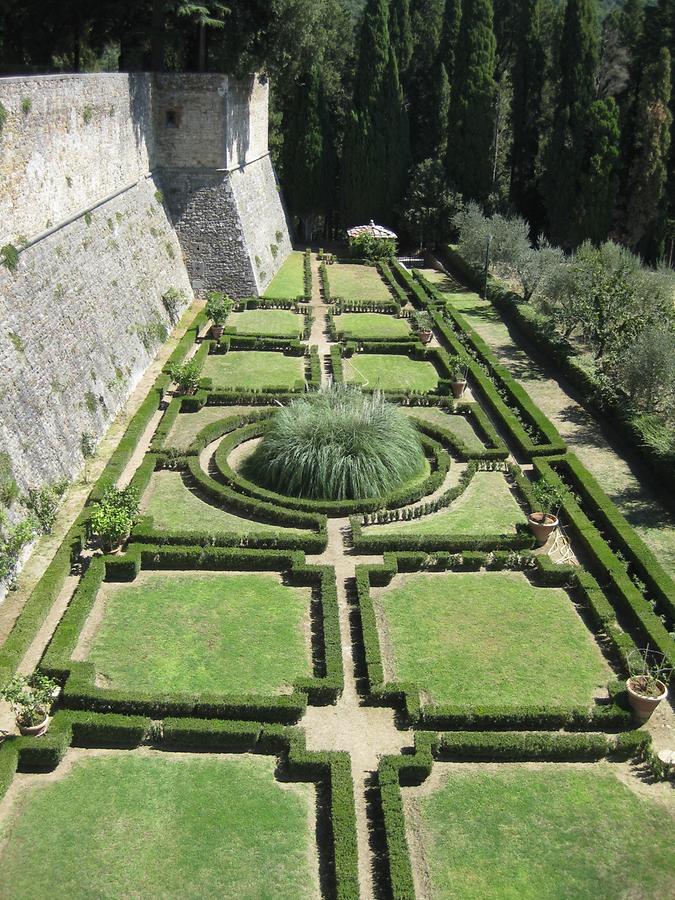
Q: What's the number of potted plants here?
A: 8